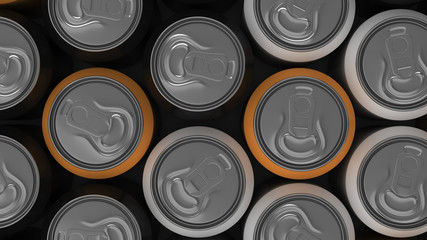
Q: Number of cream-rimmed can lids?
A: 5